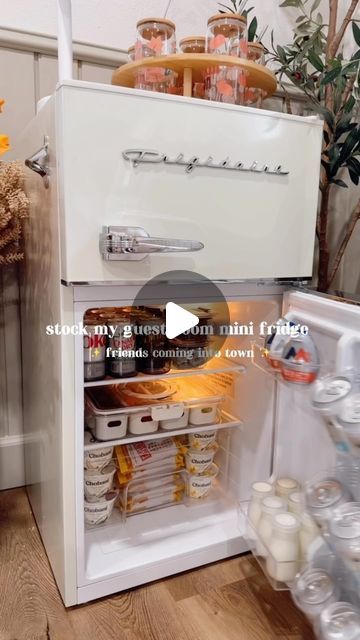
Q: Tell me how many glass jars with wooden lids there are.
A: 5